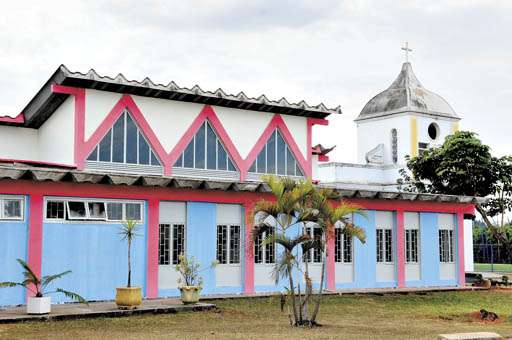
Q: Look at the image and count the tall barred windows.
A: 8